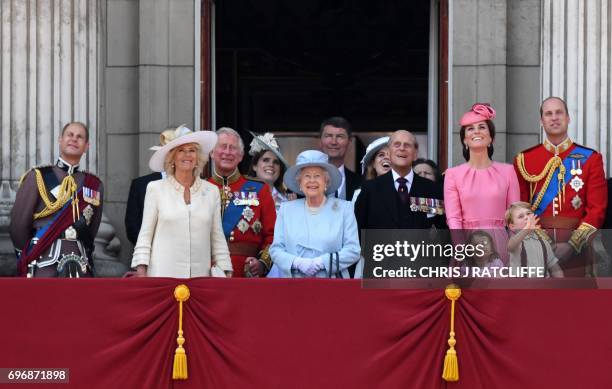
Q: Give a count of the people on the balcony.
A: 14